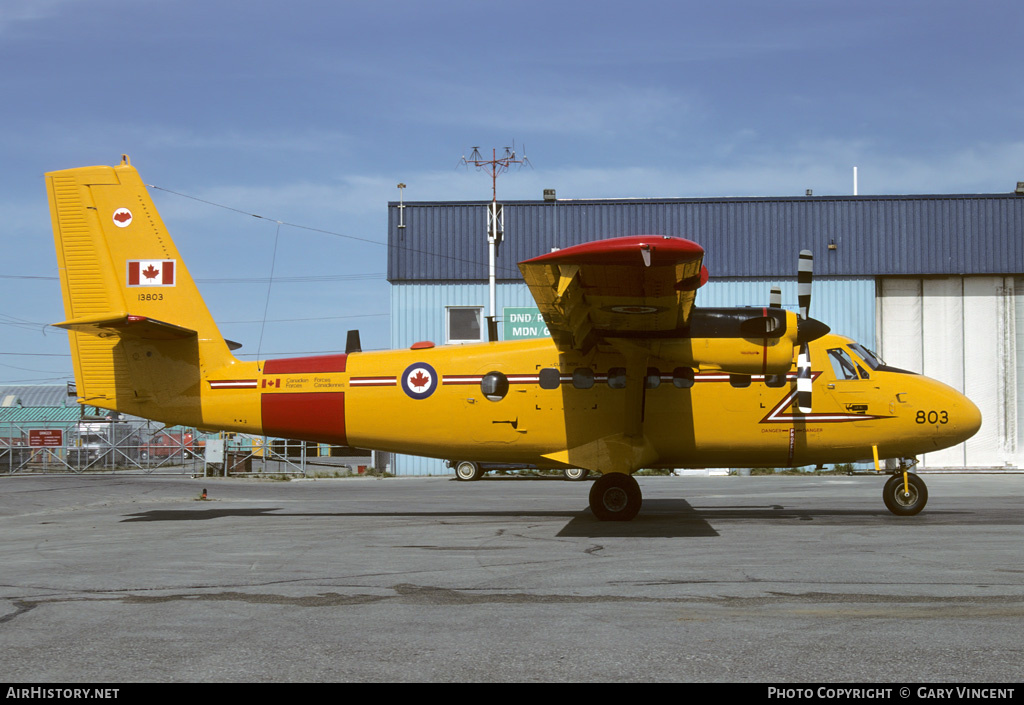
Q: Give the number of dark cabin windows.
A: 8